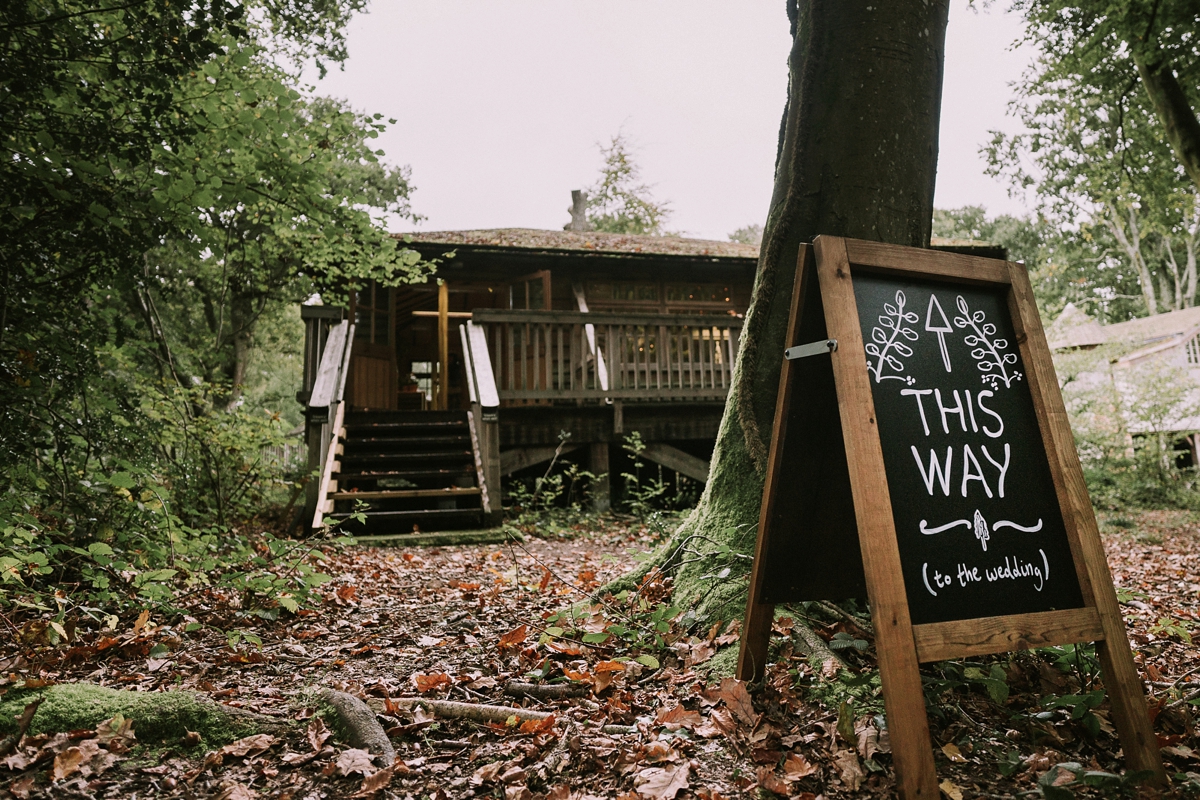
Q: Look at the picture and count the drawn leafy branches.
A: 2